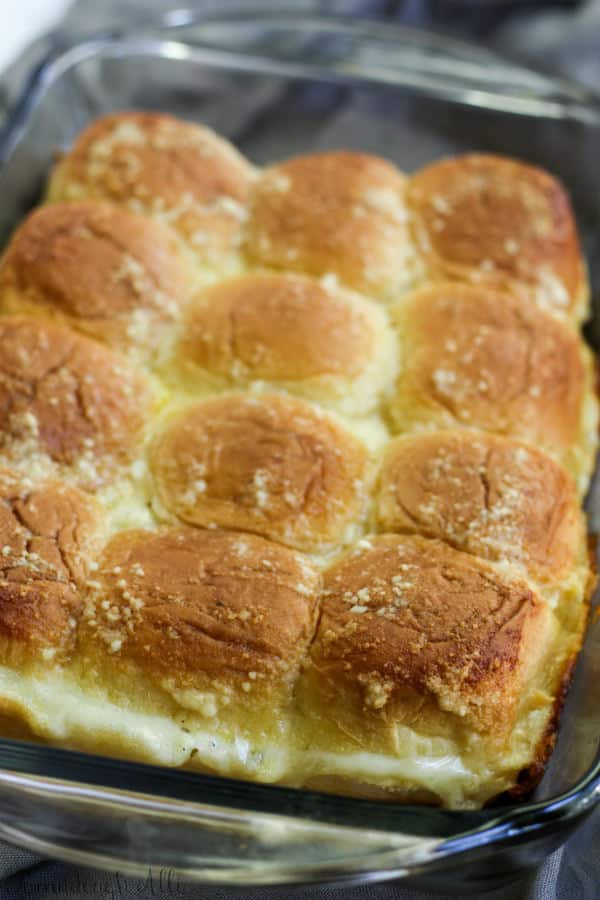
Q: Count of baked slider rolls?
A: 12